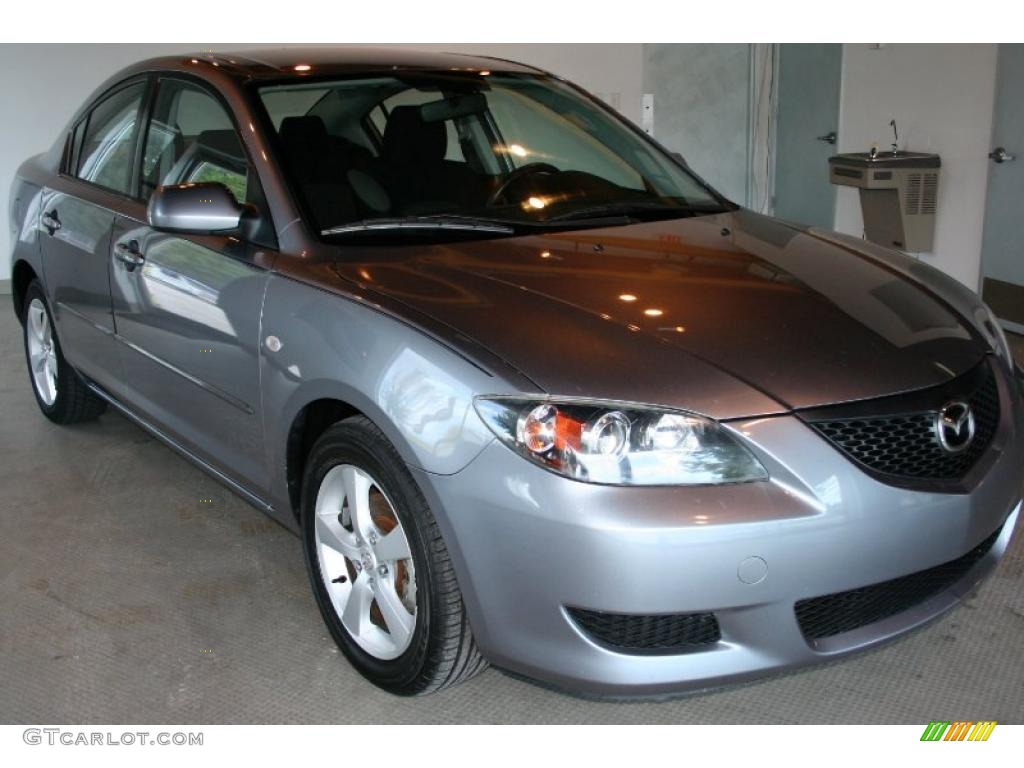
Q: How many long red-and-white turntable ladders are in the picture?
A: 0